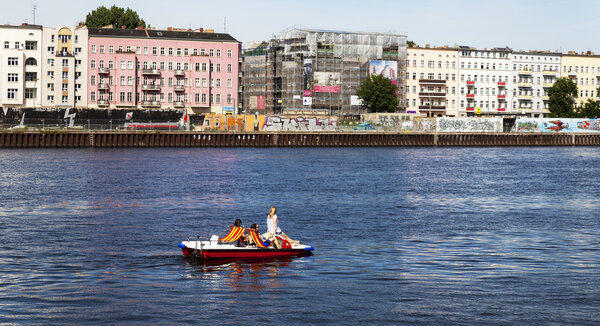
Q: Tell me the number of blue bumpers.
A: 2